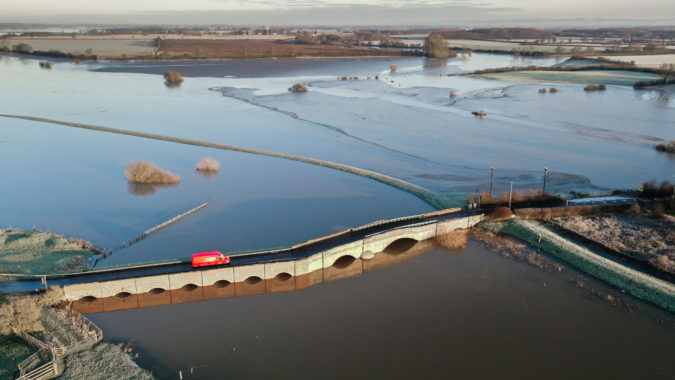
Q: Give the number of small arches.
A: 7